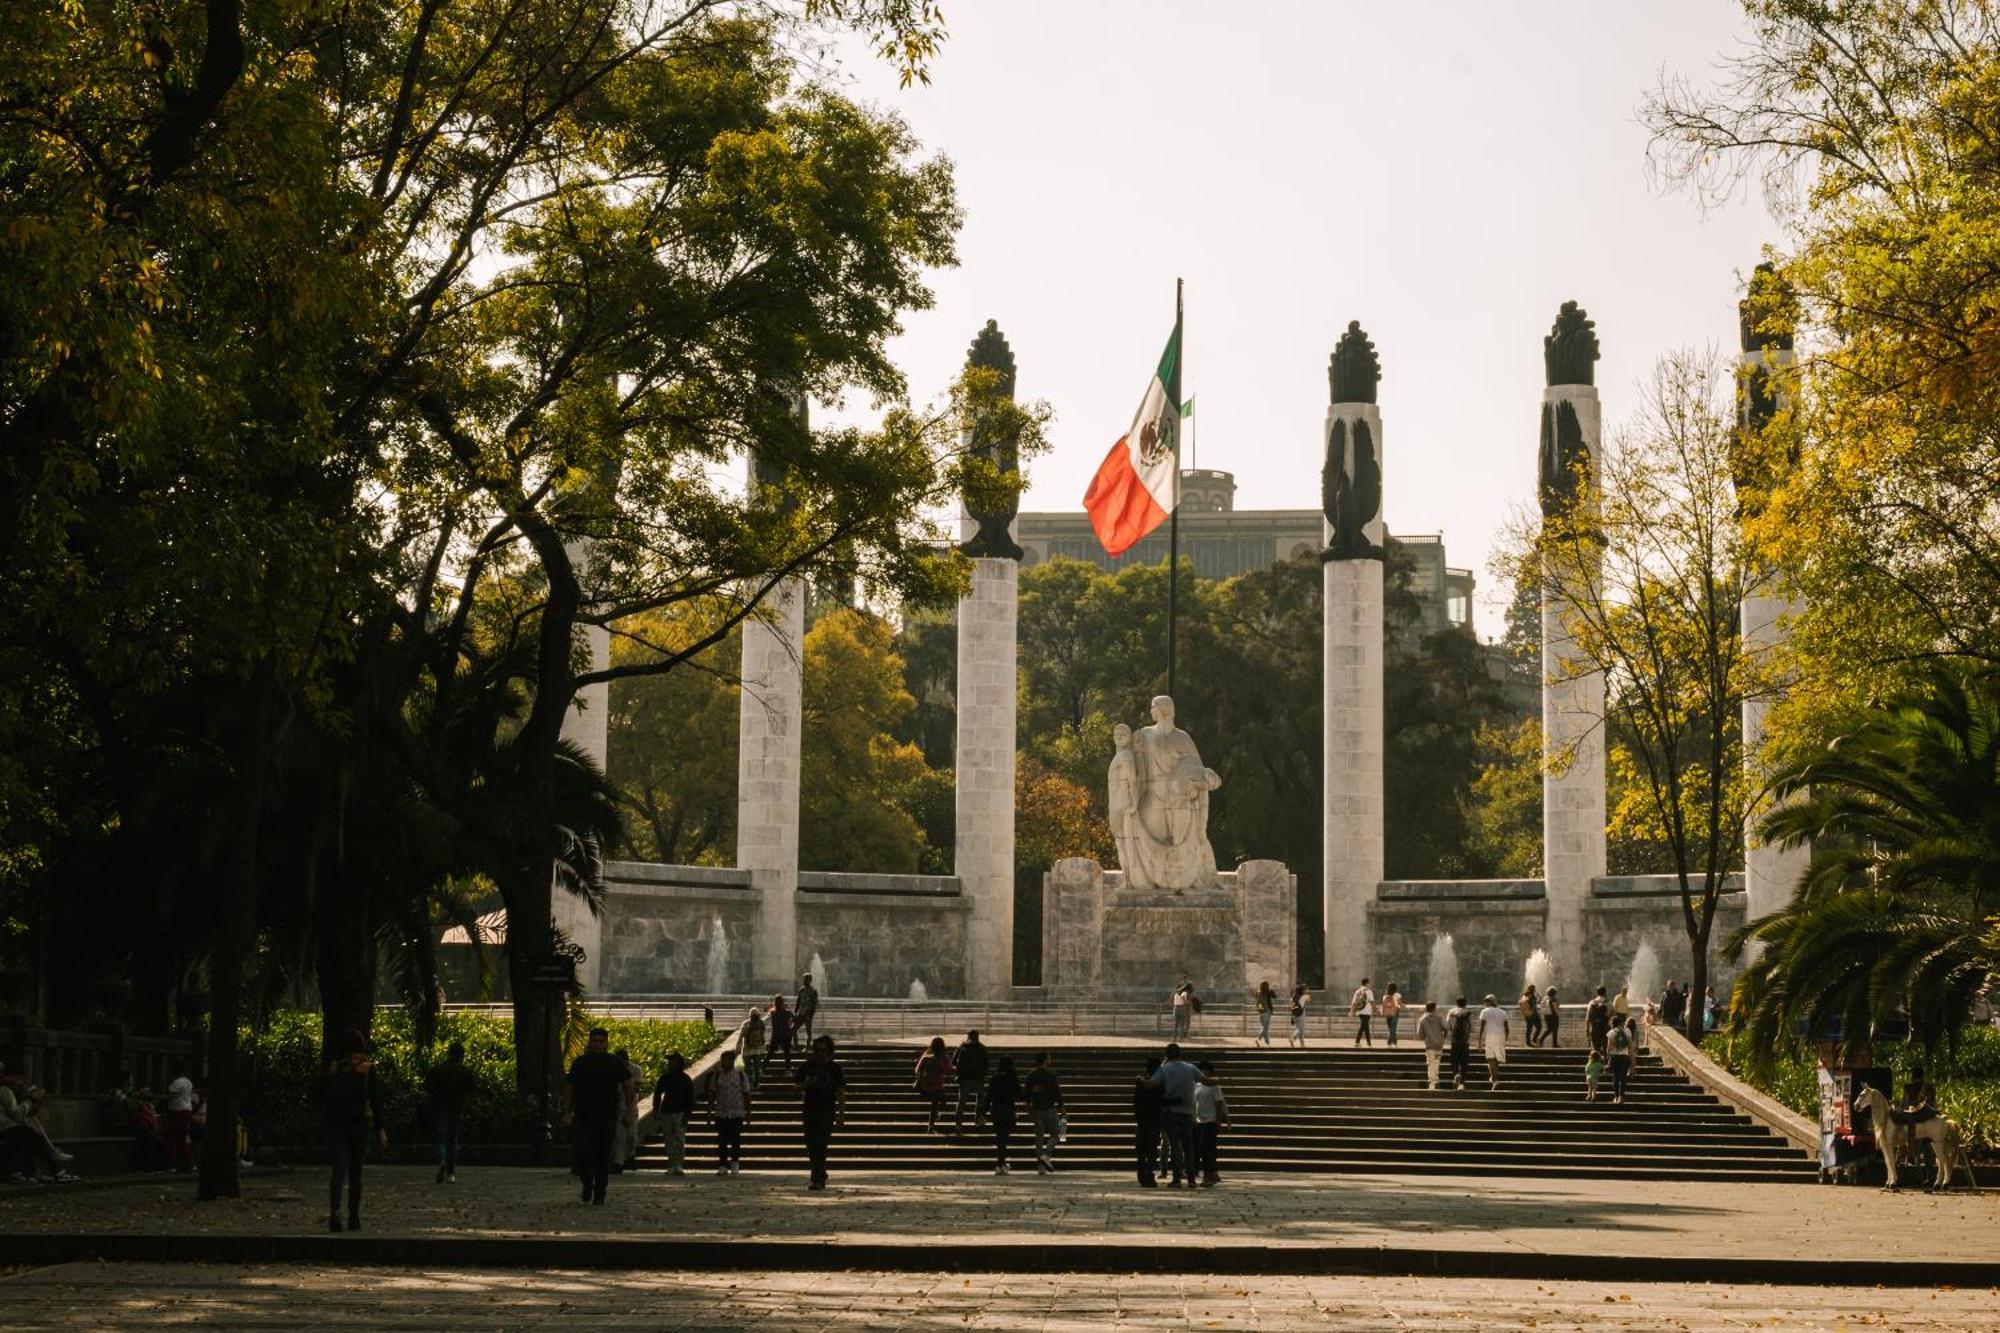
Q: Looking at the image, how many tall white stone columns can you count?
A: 6